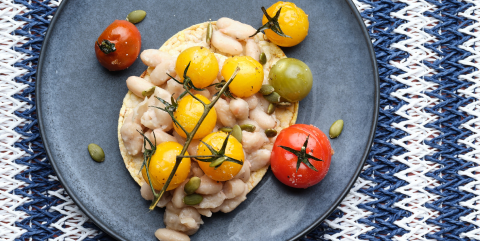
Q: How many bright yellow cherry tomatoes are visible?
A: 6